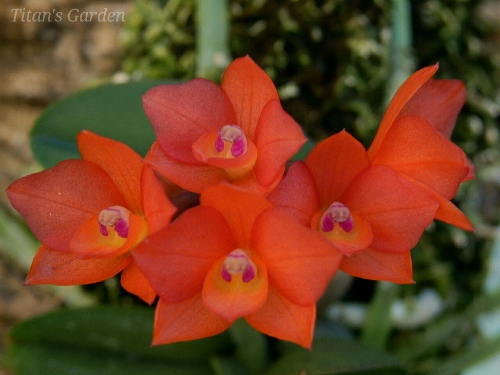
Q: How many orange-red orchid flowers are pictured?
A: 5